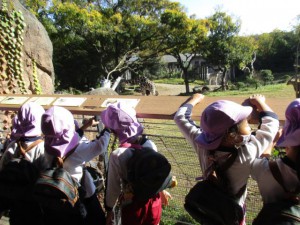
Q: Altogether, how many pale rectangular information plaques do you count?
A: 4